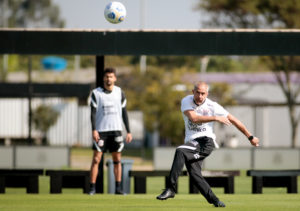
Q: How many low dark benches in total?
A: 5